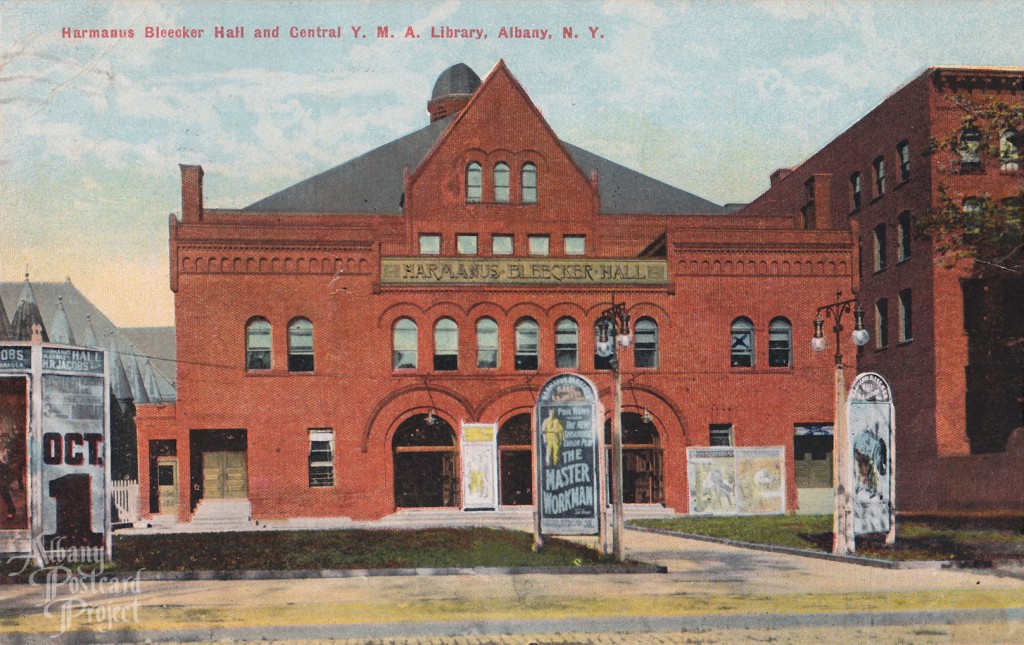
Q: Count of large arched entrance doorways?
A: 3